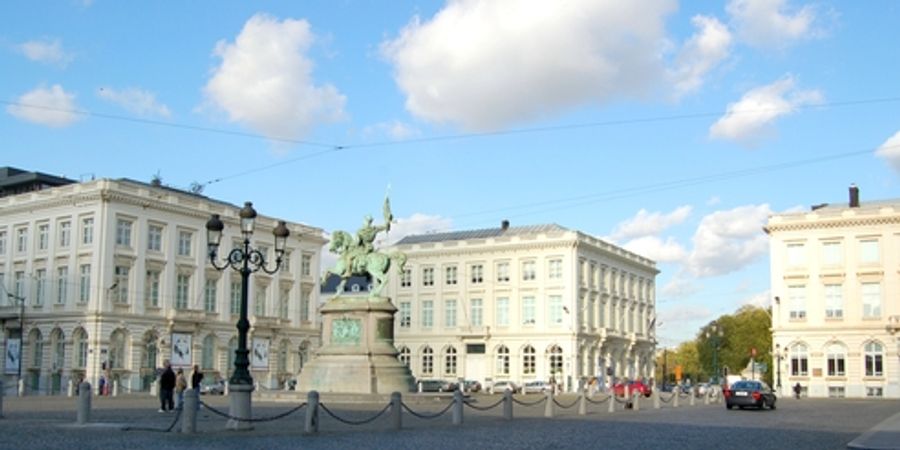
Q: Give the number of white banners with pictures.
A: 3